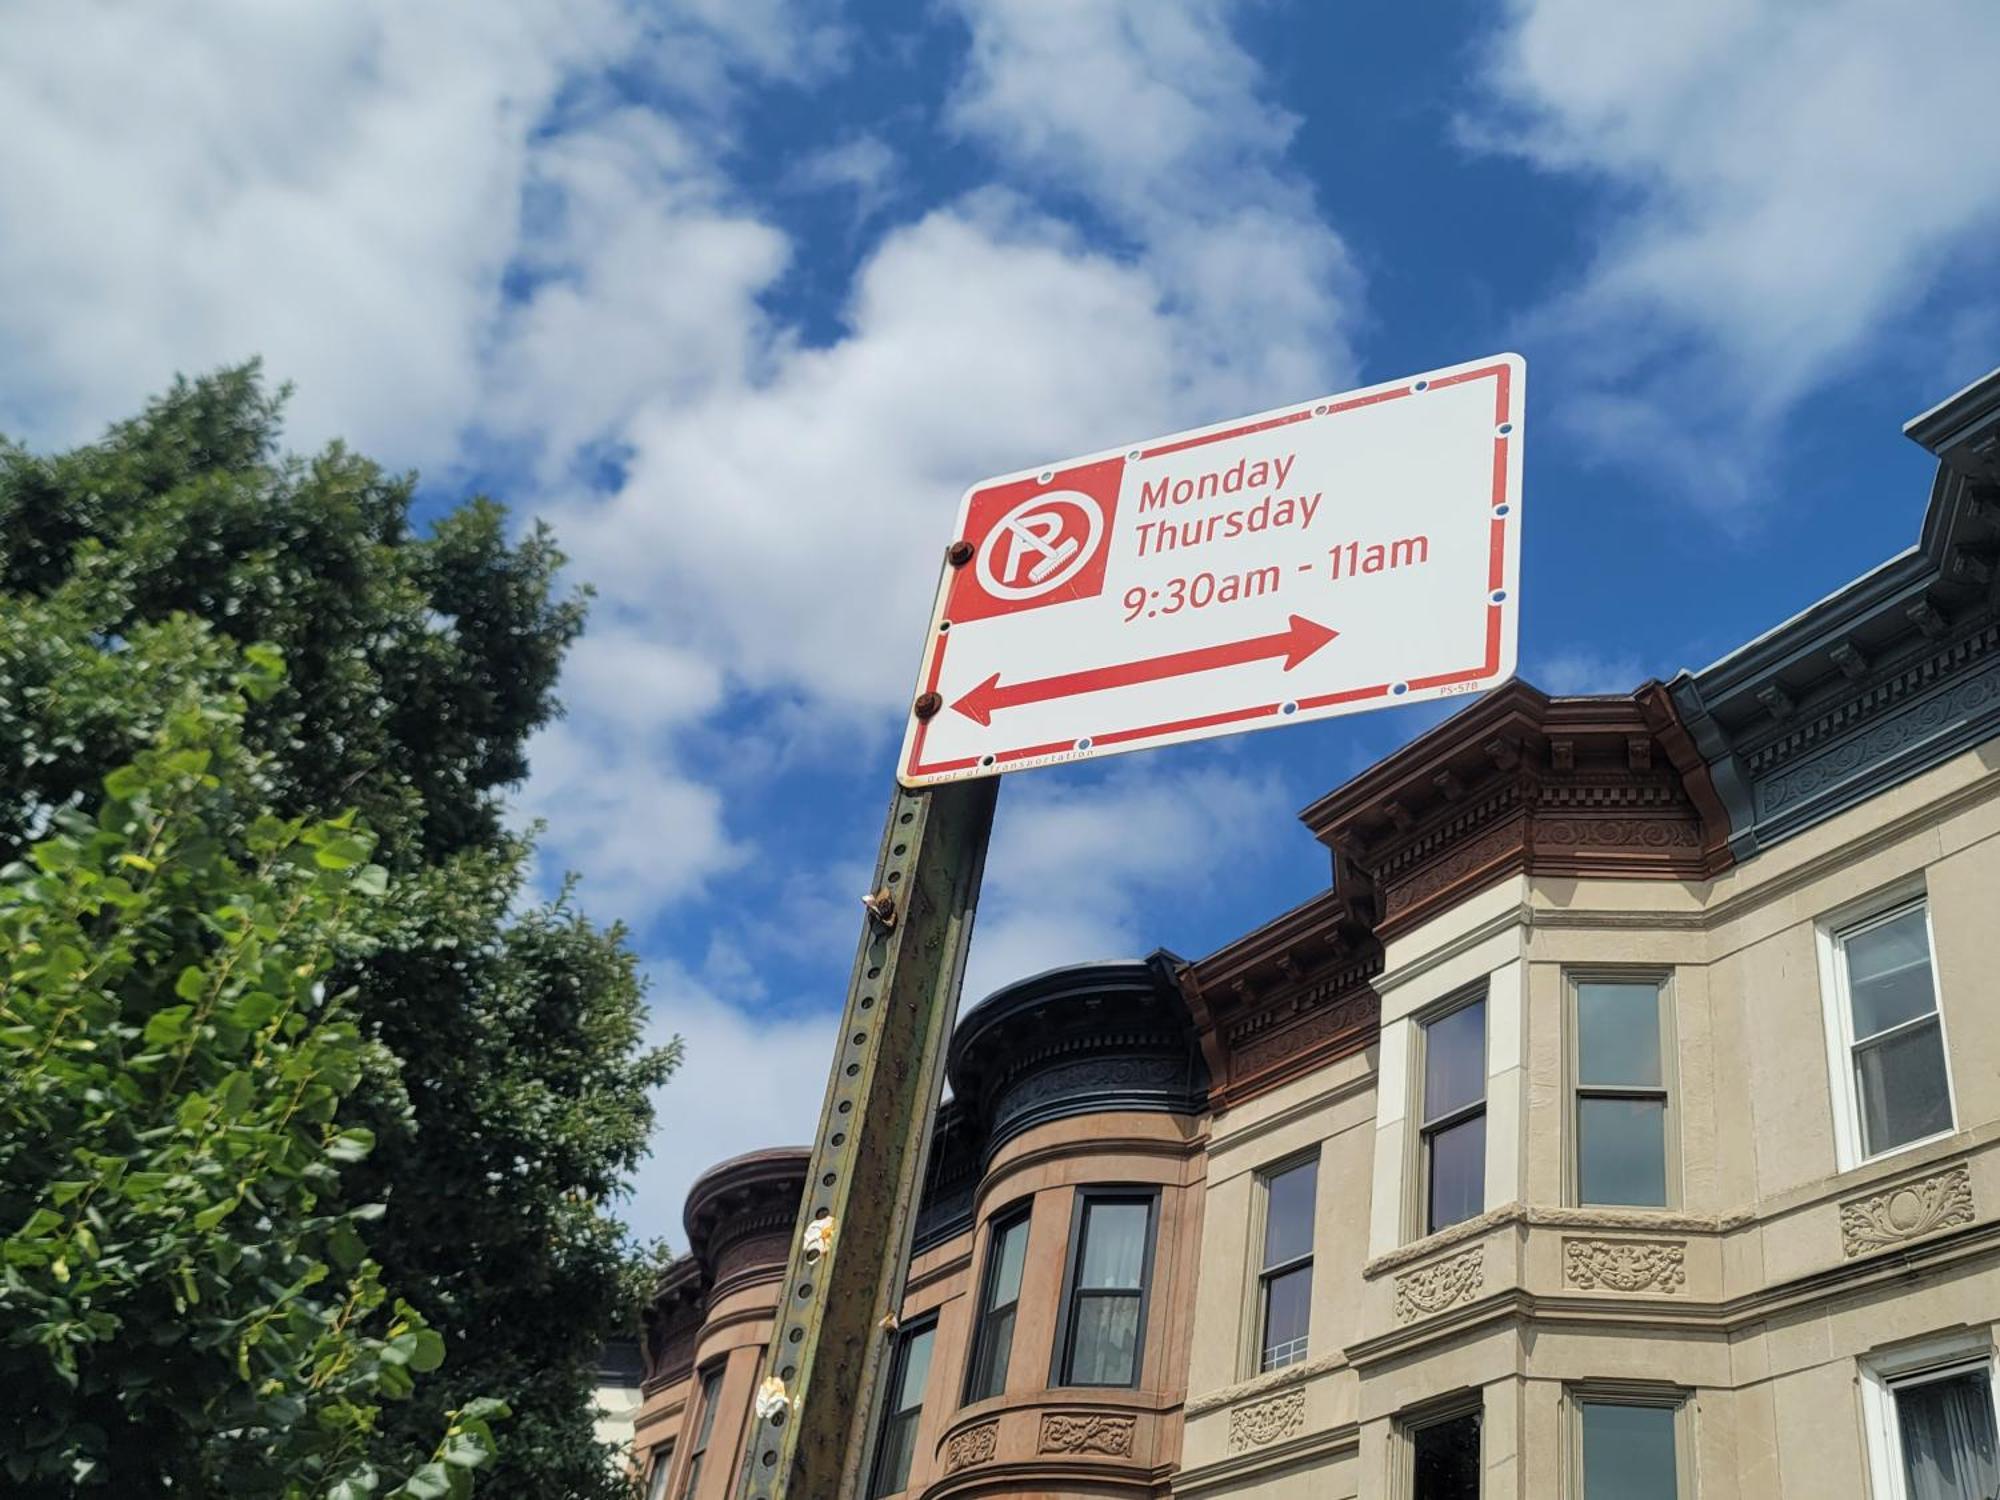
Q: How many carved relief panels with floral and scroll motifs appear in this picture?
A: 6